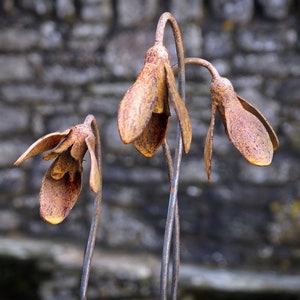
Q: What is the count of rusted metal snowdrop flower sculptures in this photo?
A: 3